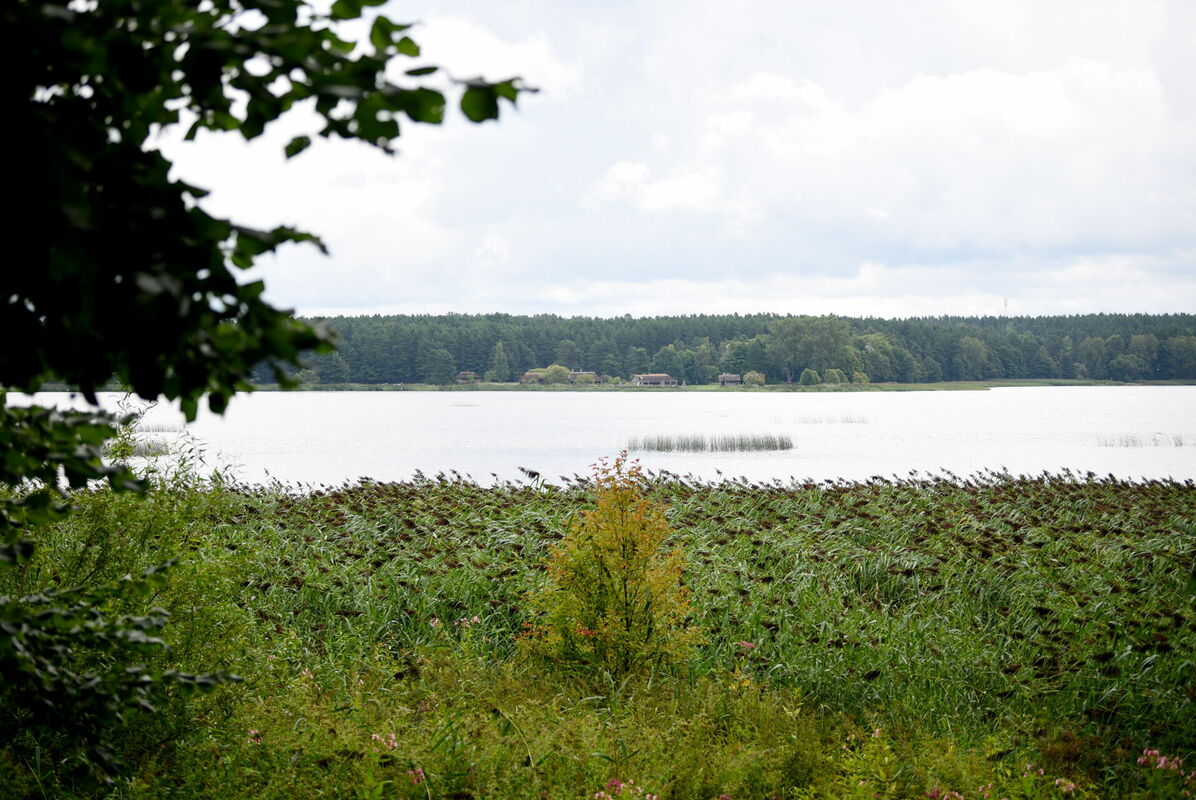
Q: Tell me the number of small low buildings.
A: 5